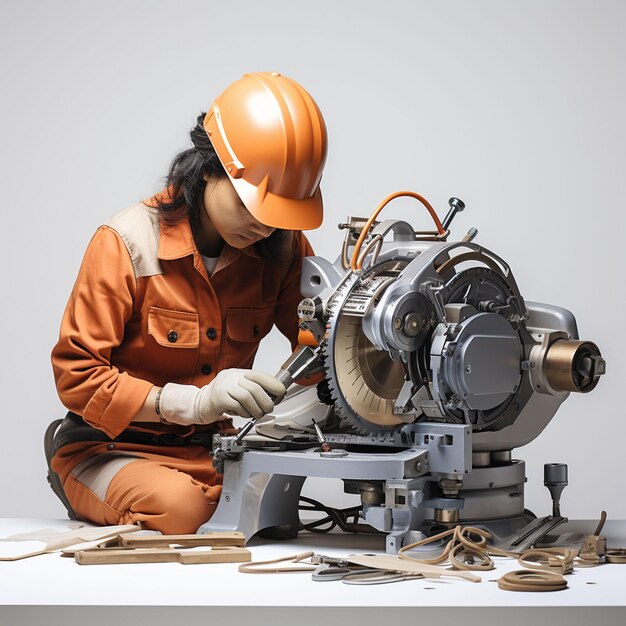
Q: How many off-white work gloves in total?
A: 1